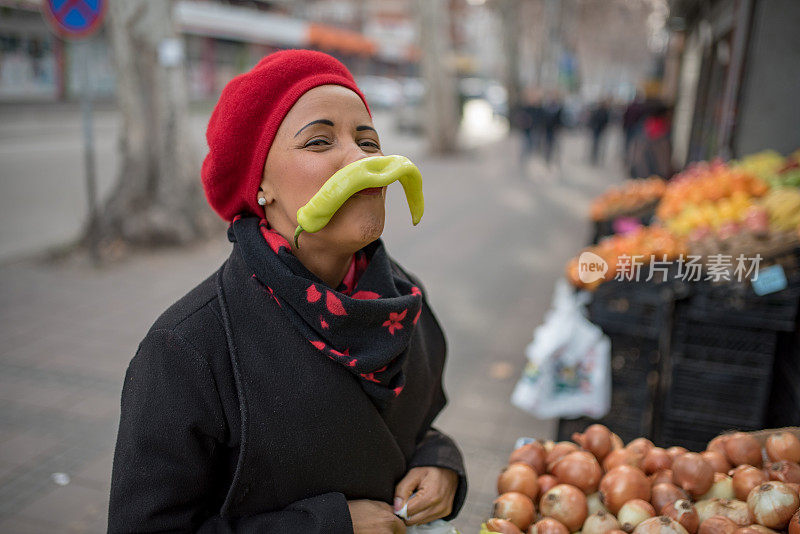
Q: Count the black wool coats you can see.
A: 1